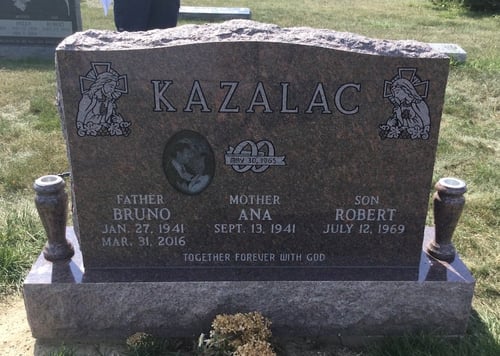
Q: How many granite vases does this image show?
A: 2